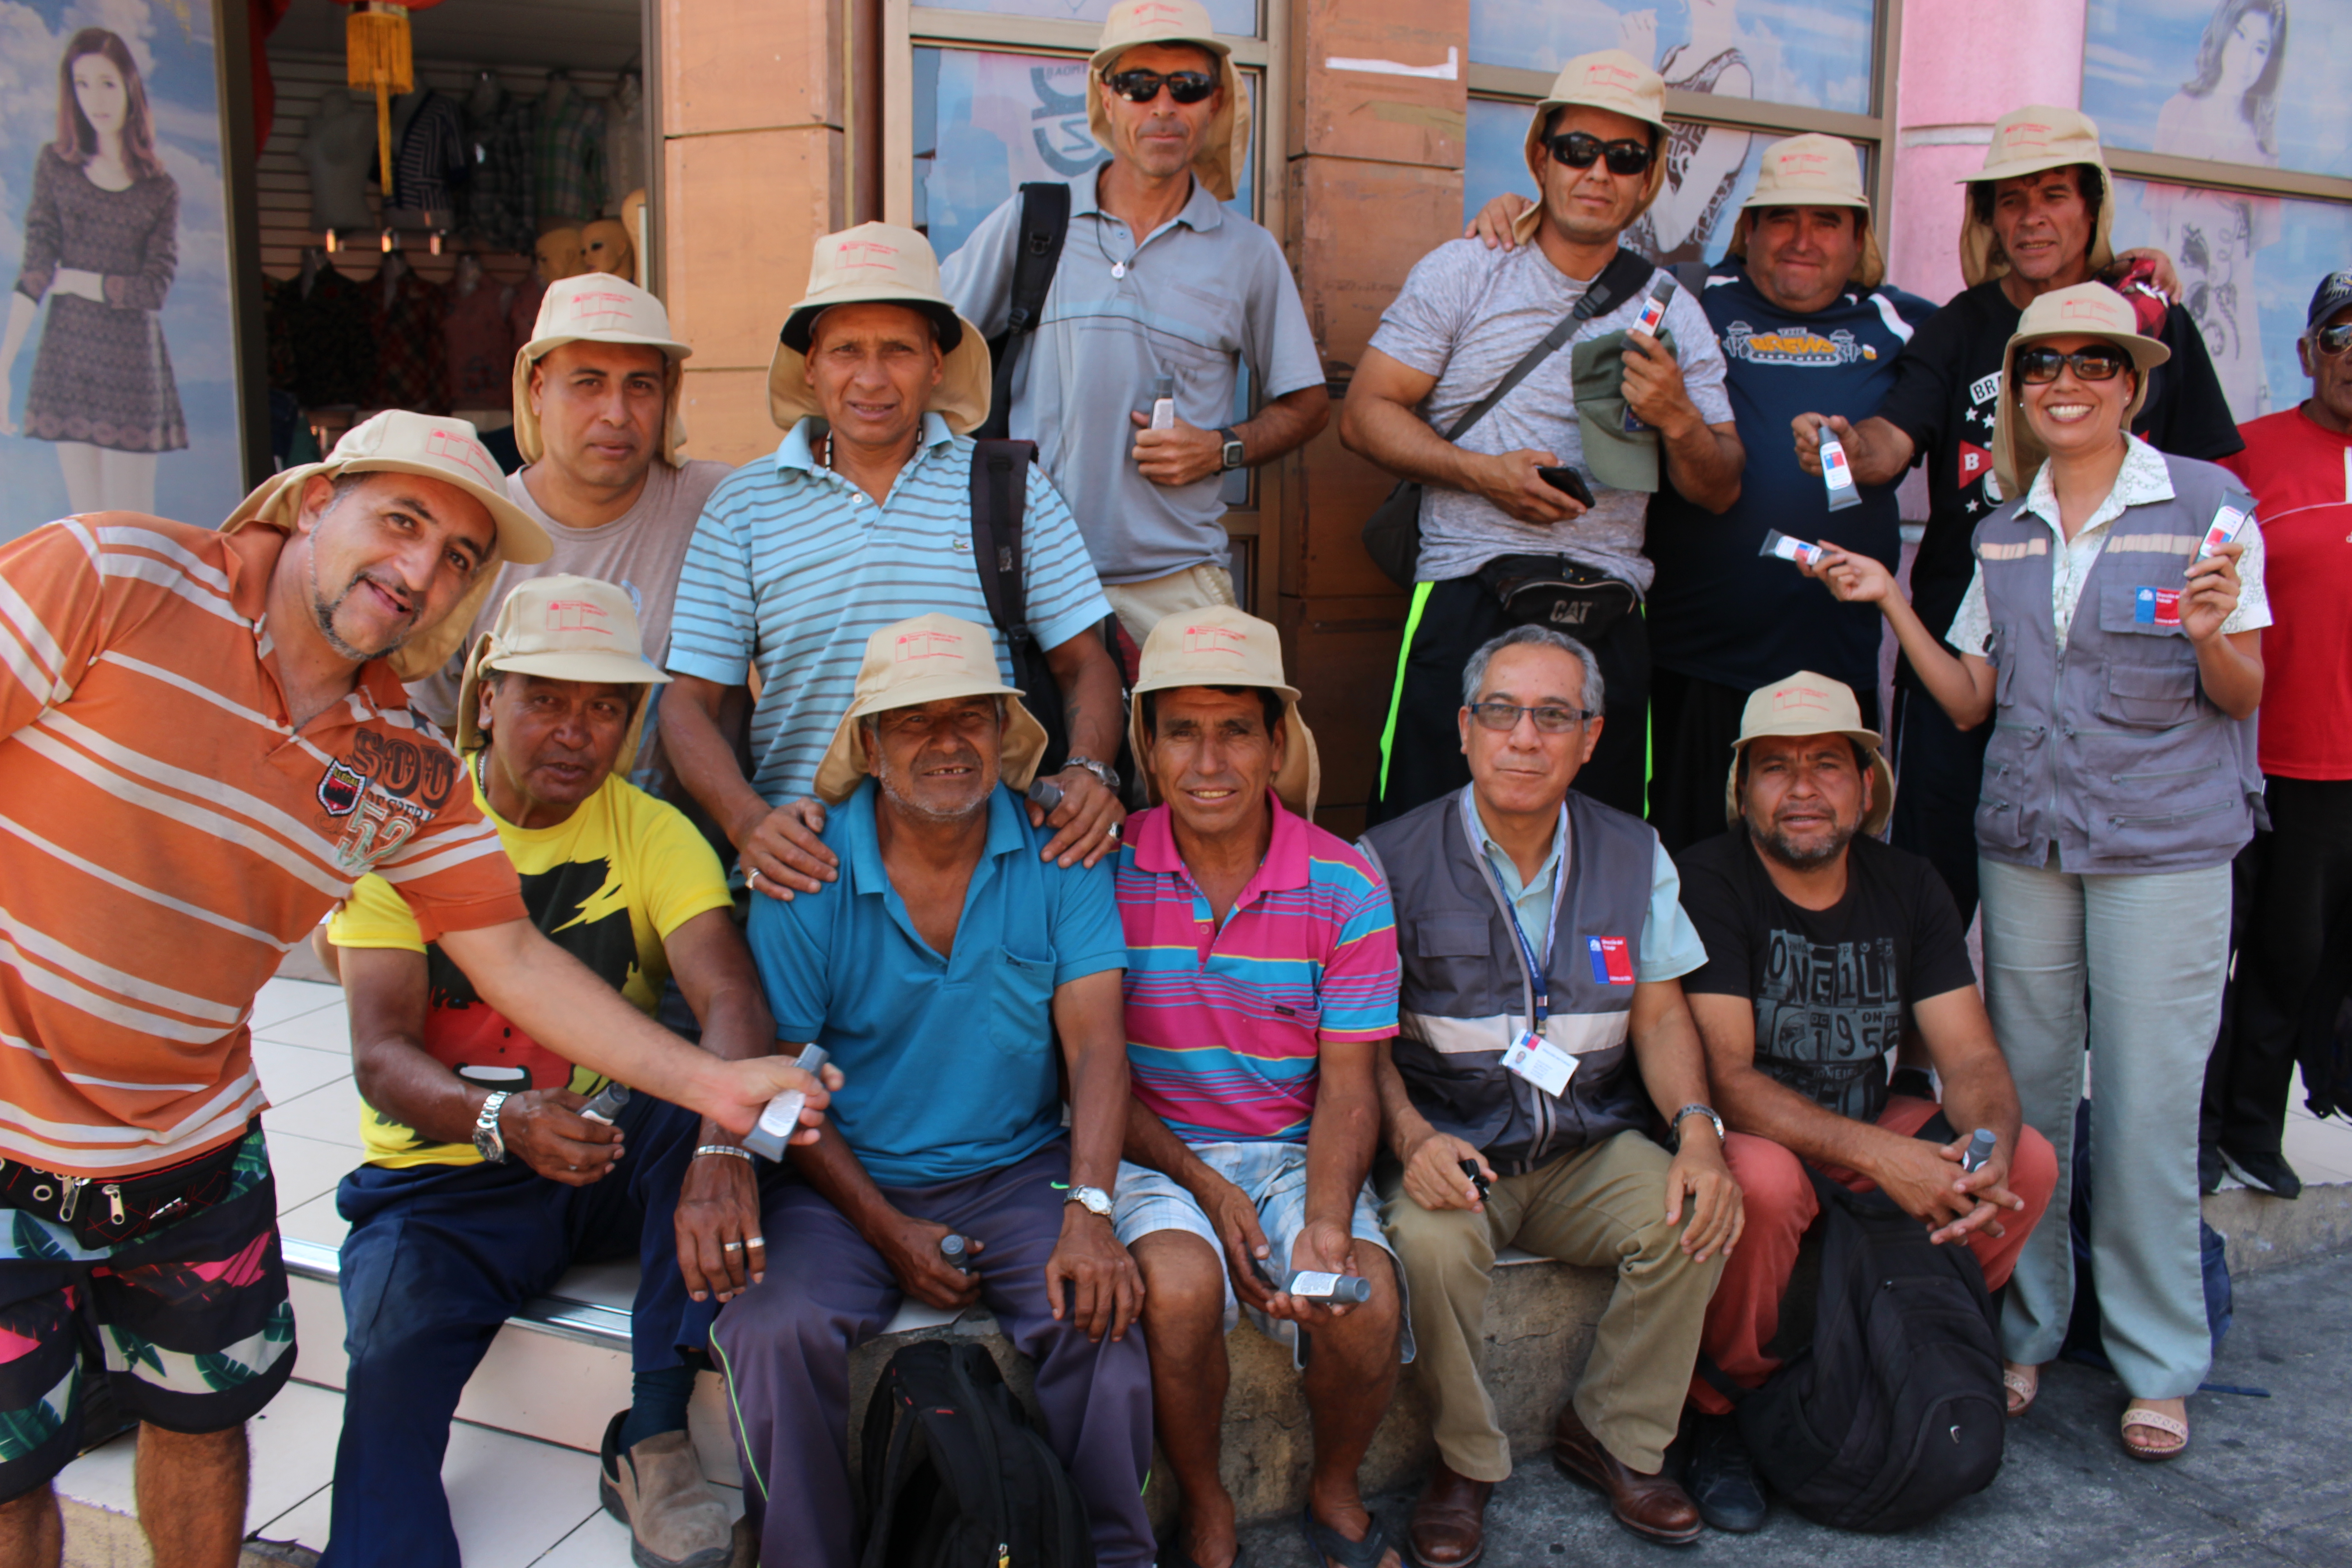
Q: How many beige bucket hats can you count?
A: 12